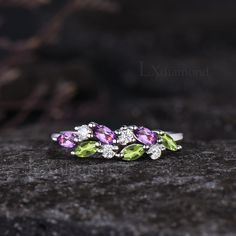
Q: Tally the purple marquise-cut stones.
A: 3